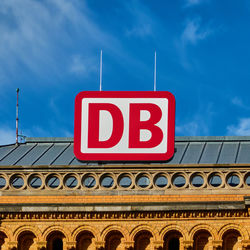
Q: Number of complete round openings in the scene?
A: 13